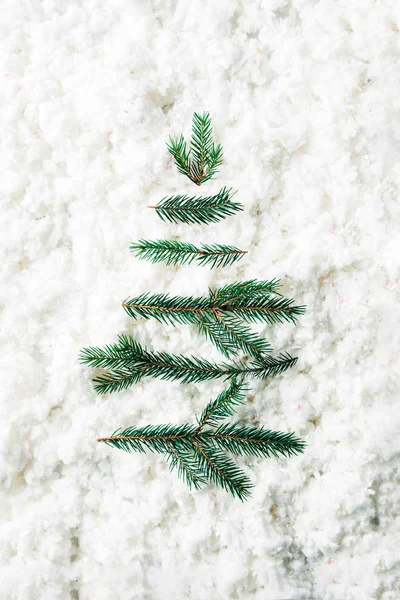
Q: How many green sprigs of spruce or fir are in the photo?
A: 6